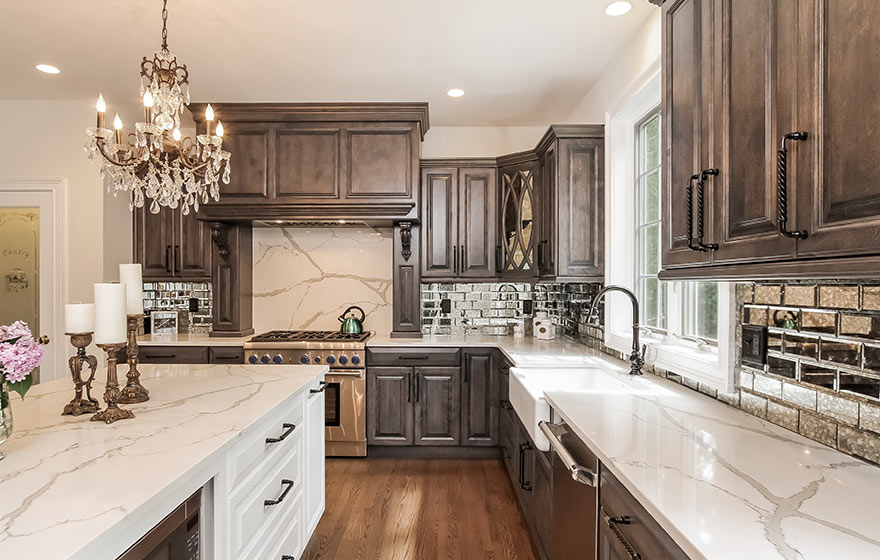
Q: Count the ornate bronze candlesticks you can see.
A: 3